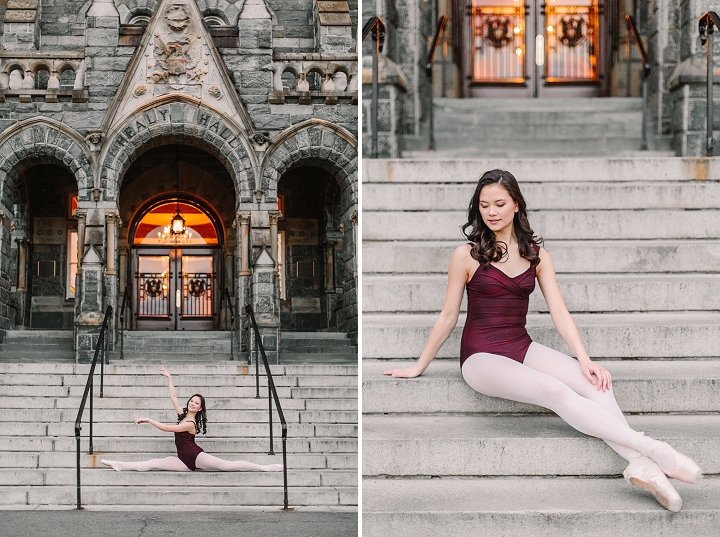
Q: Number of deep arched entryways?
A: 3